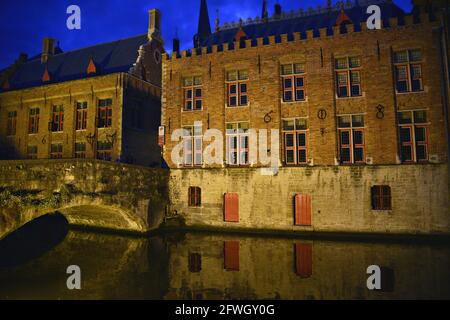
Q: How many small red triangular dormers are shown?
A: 5